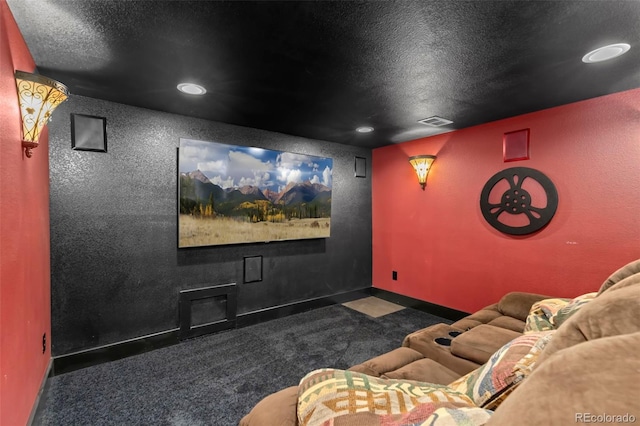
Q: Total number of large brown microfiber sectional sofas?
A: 1